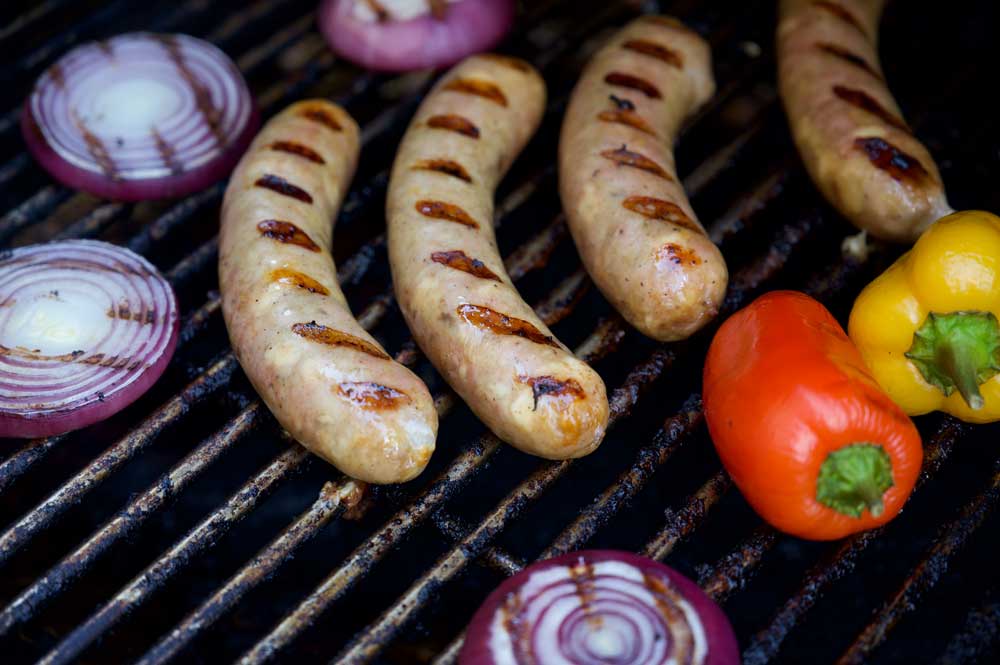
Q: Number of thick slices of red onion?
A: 4